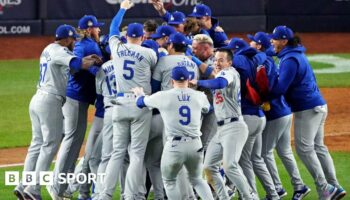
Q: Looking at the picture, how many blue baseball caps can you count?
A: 11